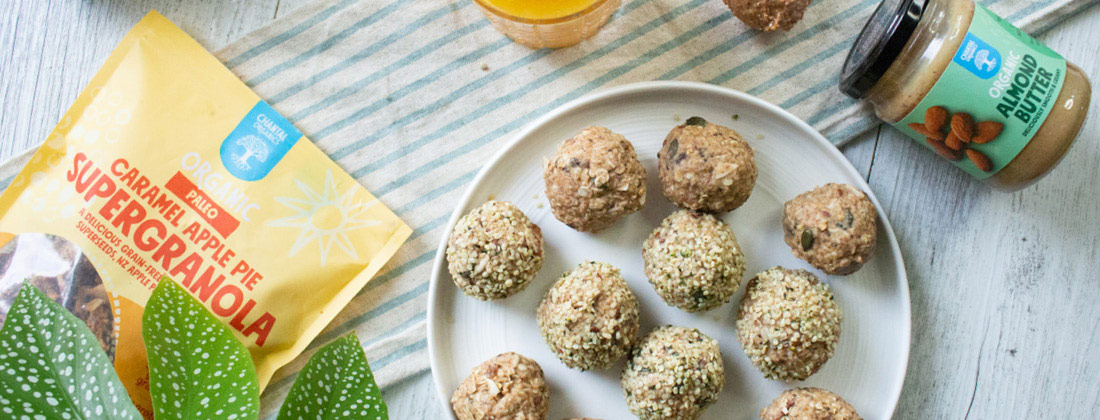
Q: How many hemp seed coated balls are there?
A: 5